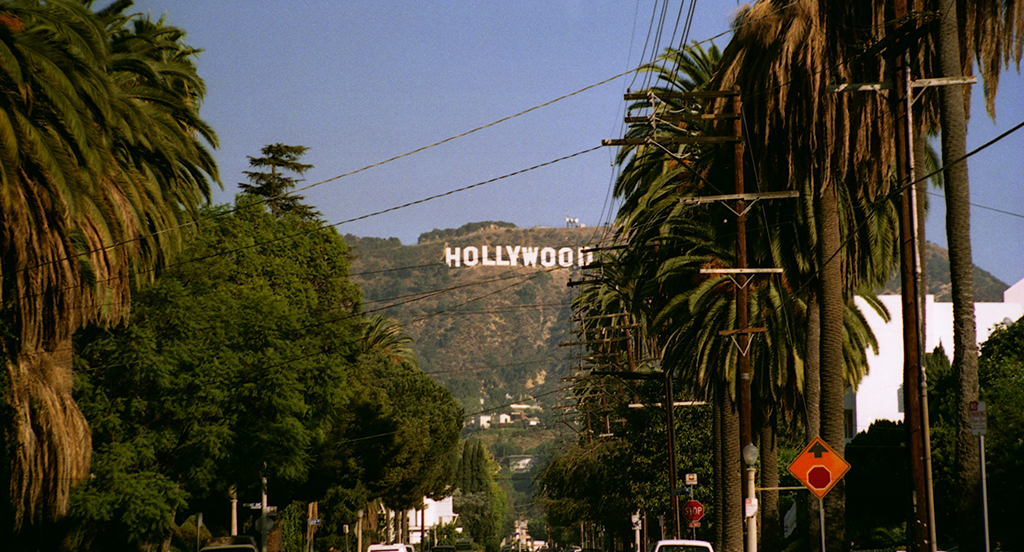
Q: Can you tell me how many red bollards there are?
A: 0